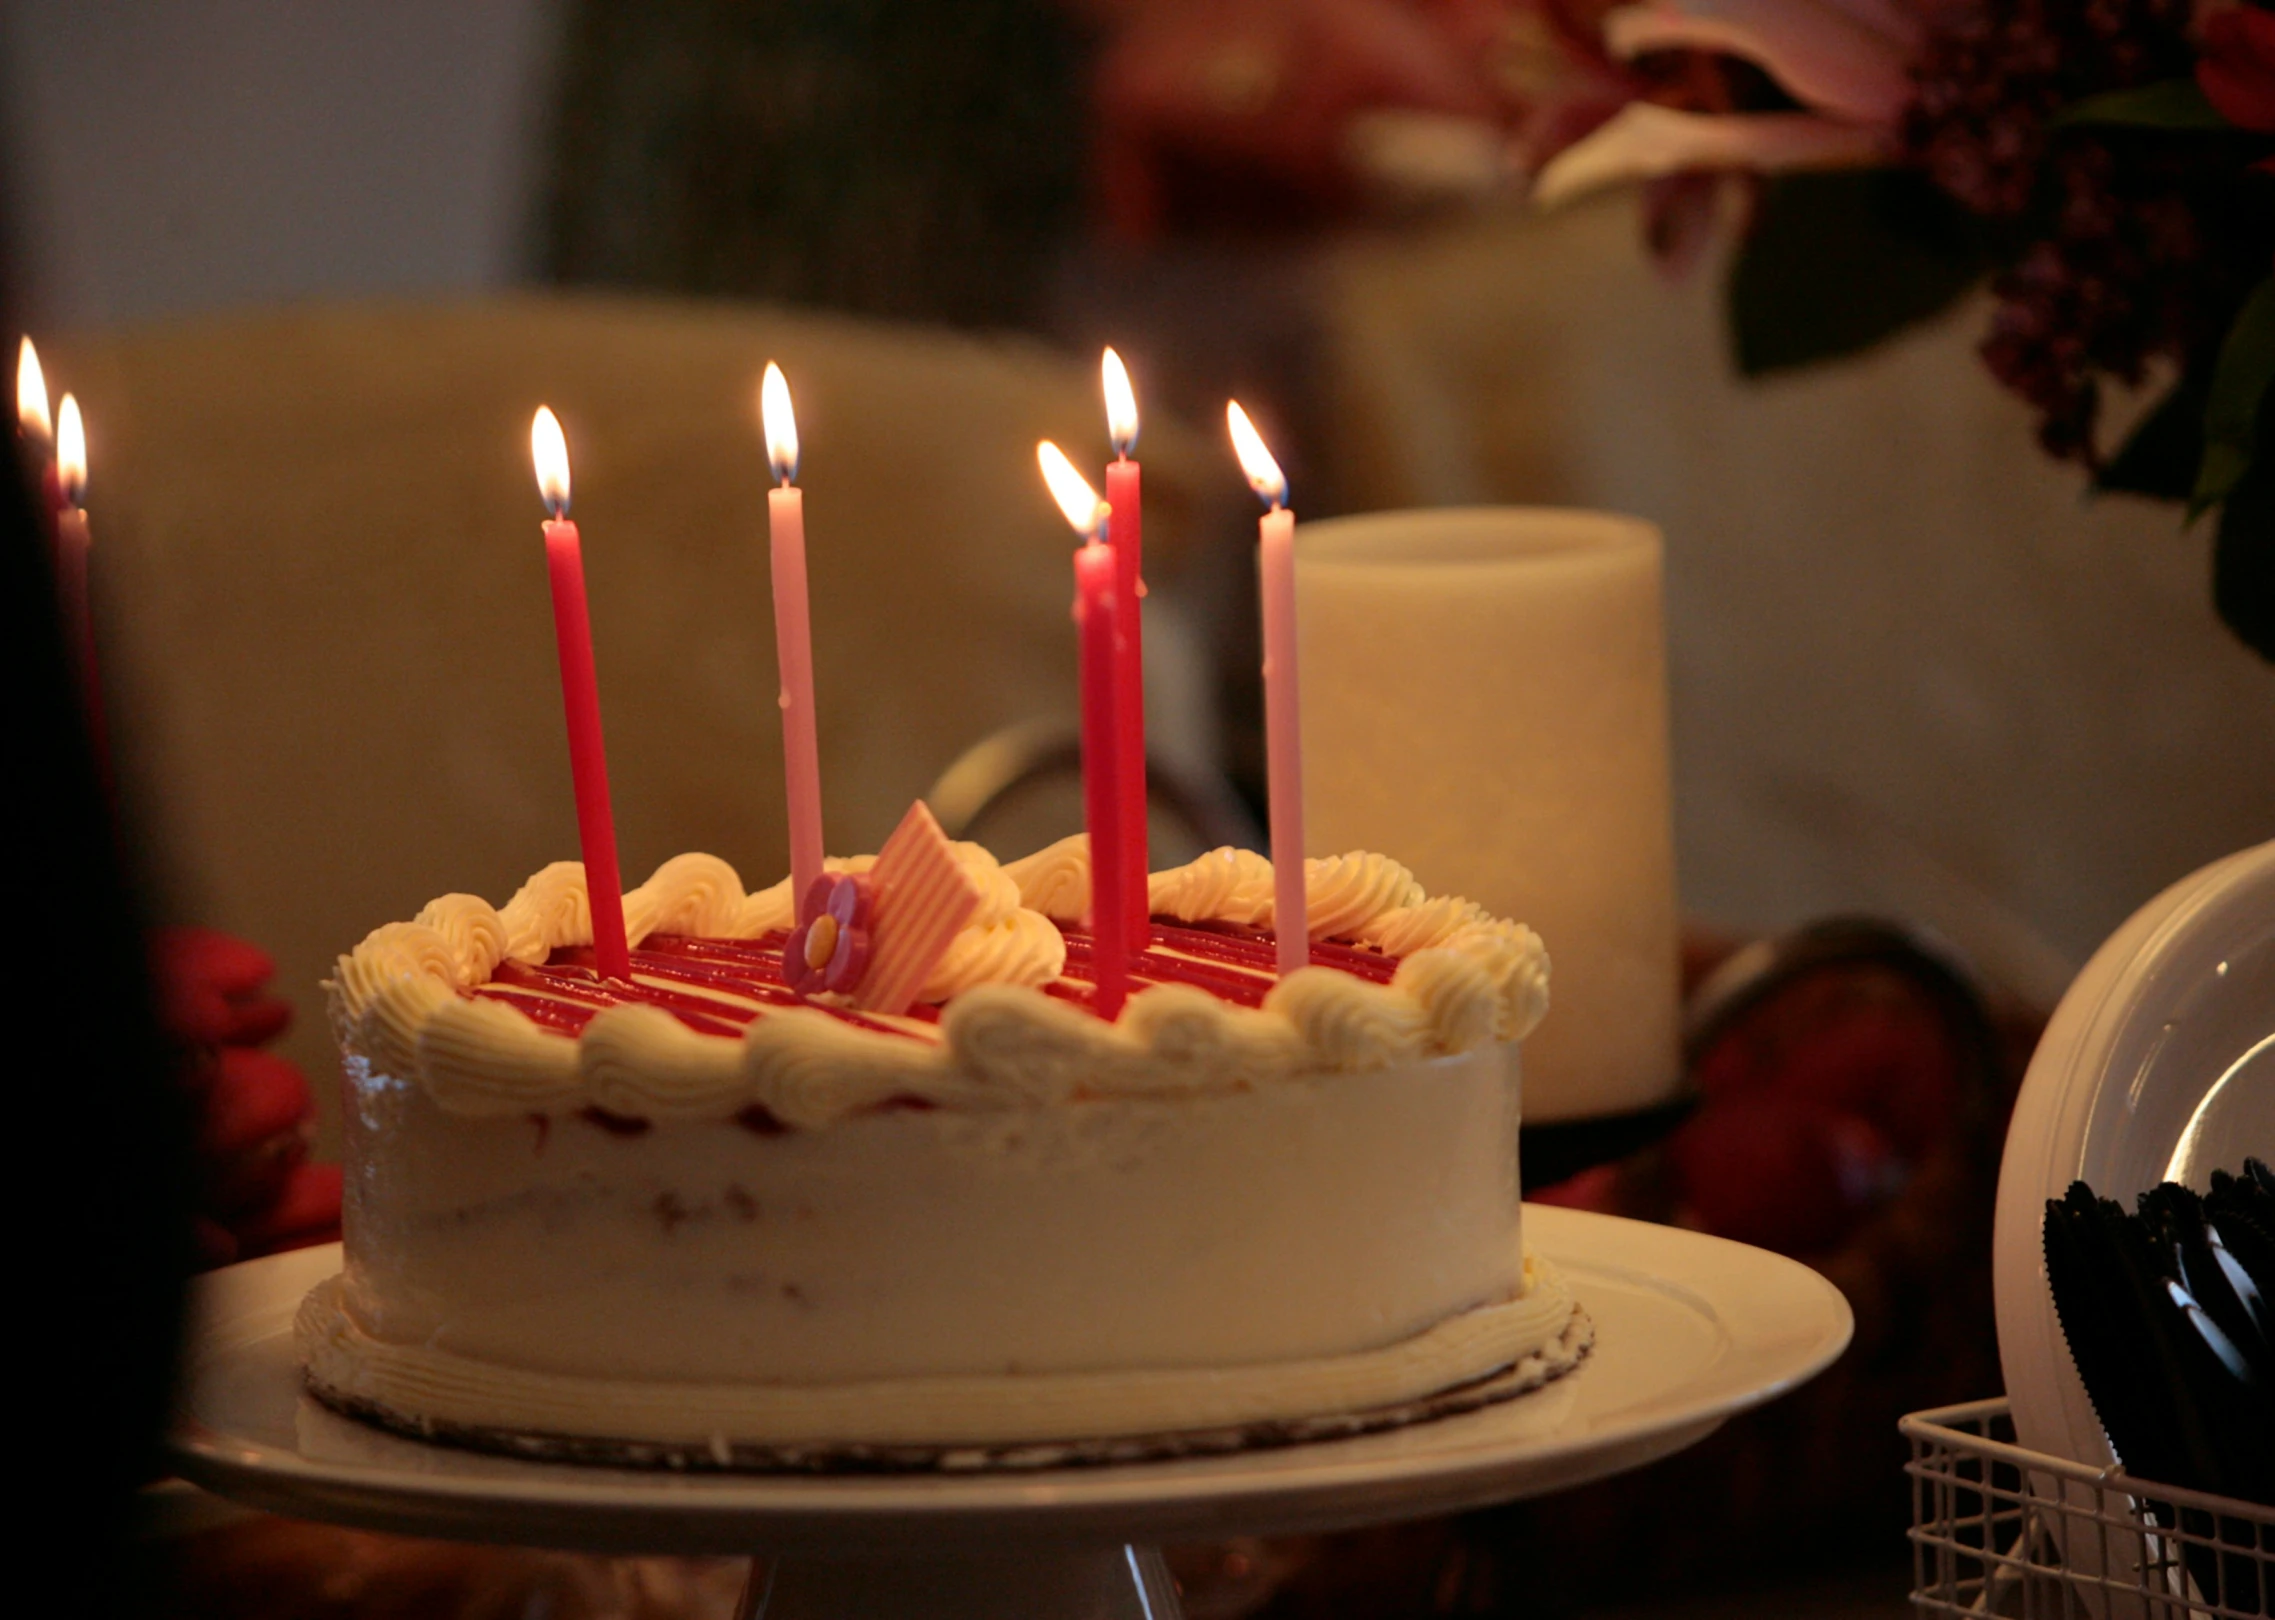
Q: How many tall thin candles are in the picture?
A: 7